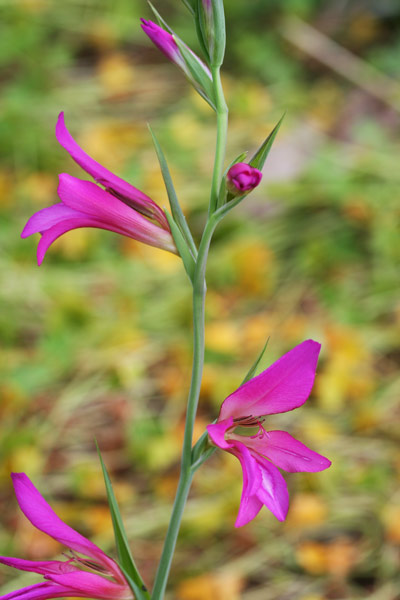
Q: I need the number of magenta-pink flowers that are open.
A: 3